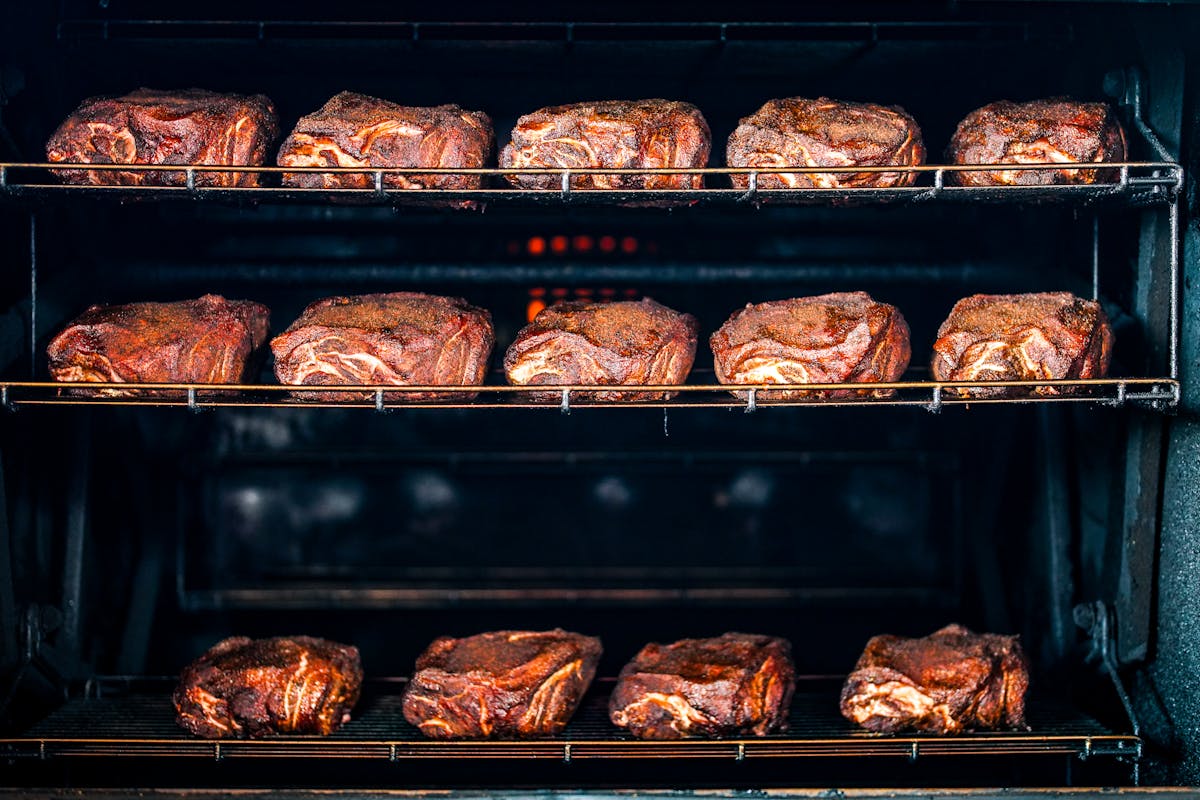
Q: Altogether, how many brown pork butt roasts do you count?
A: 14